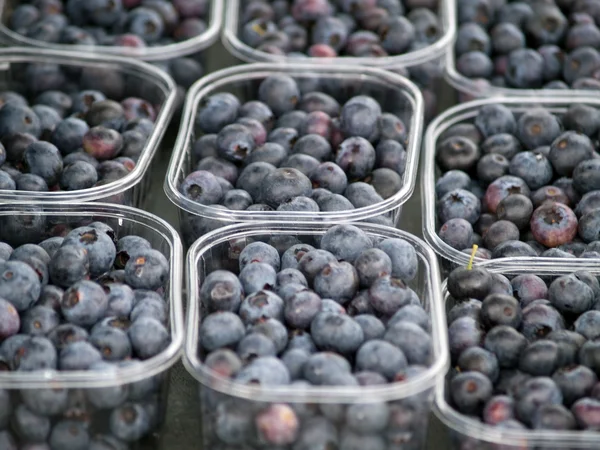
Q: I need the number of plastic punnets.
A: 9